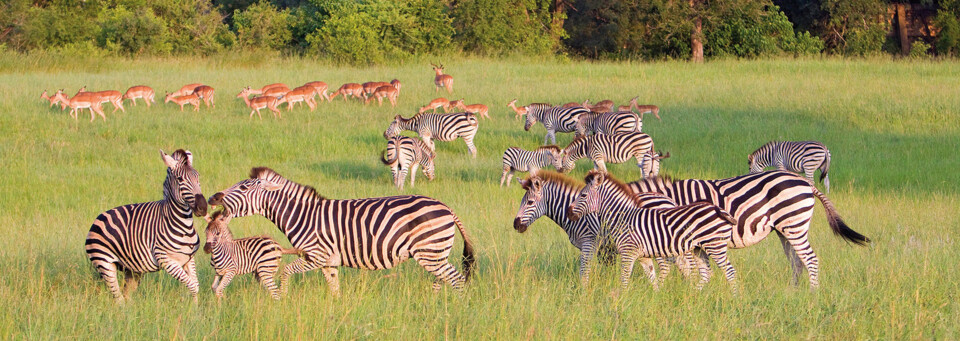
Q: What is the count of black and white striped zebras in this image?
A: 14